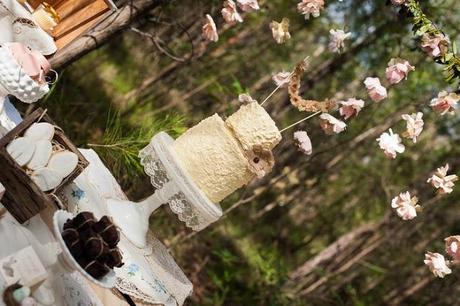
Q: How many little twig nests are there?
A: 1